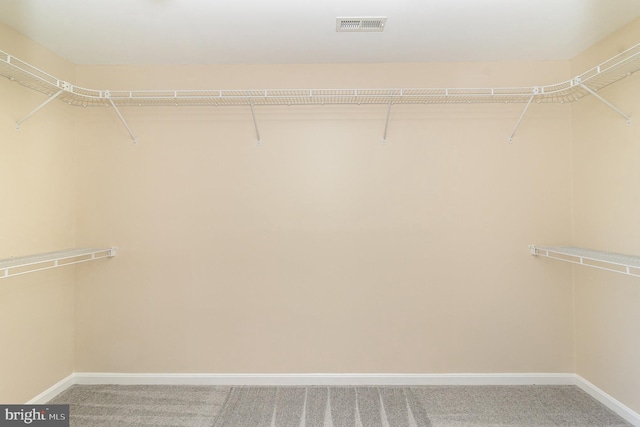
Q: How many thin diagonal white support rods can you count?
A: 6